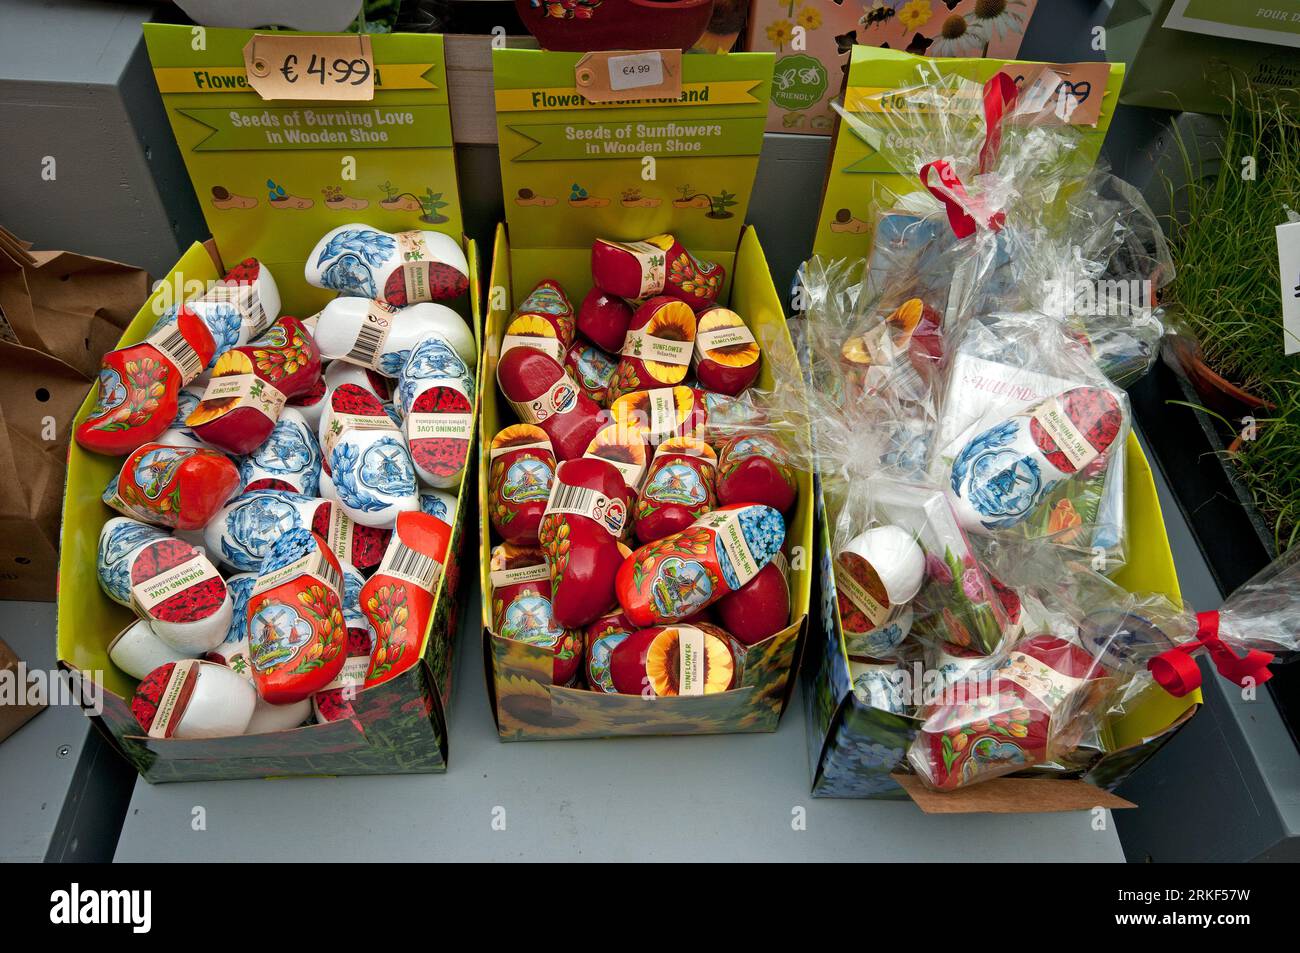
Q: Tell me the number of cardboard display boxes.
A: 3